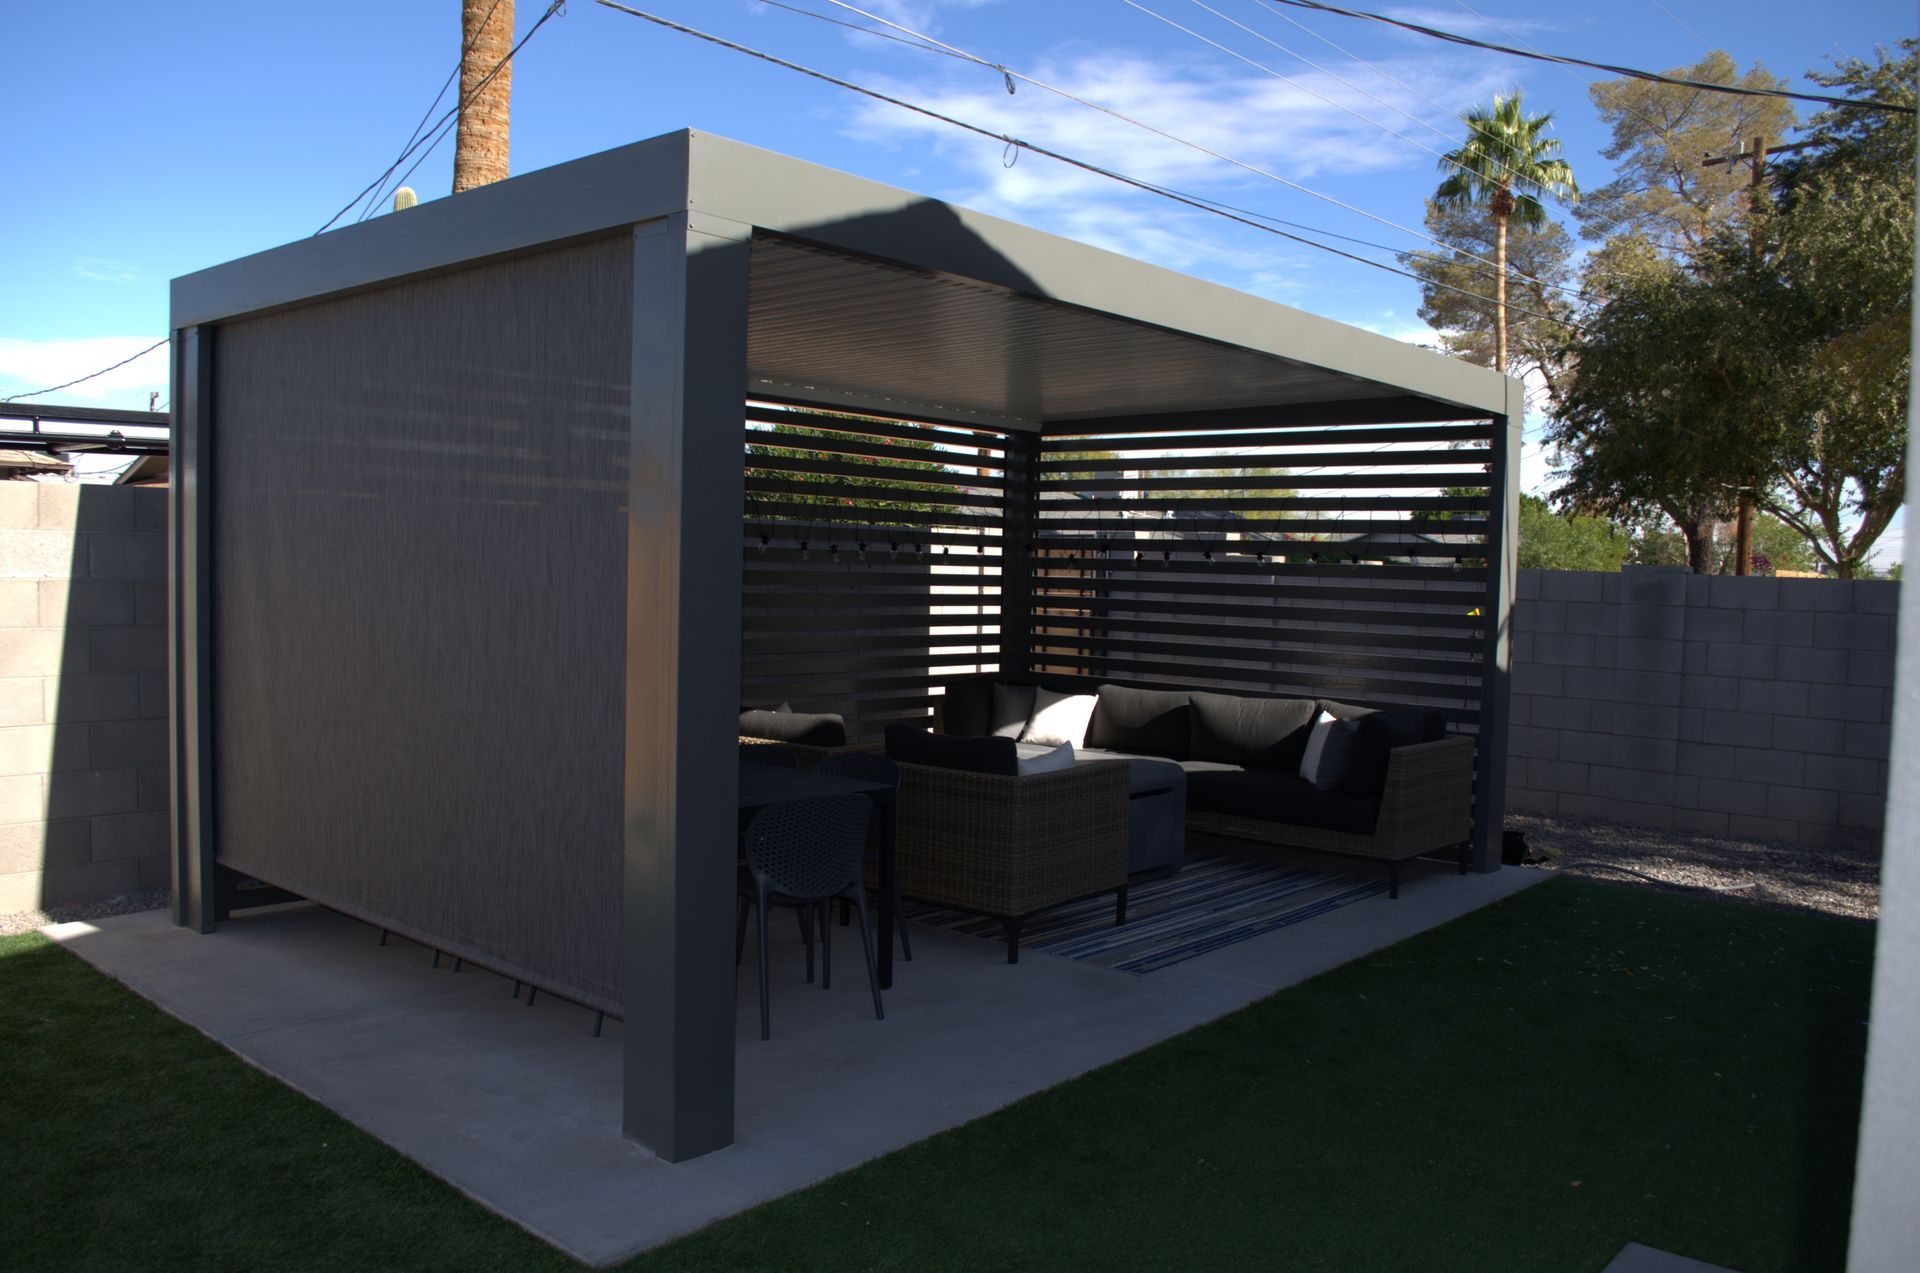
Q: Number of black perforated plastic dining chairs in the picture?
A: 3